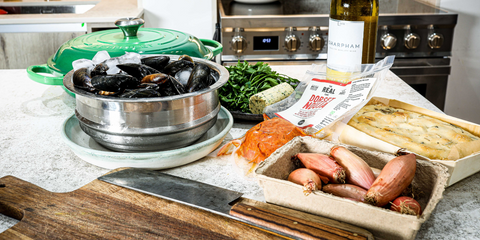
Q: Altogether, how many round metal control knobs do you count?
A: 6